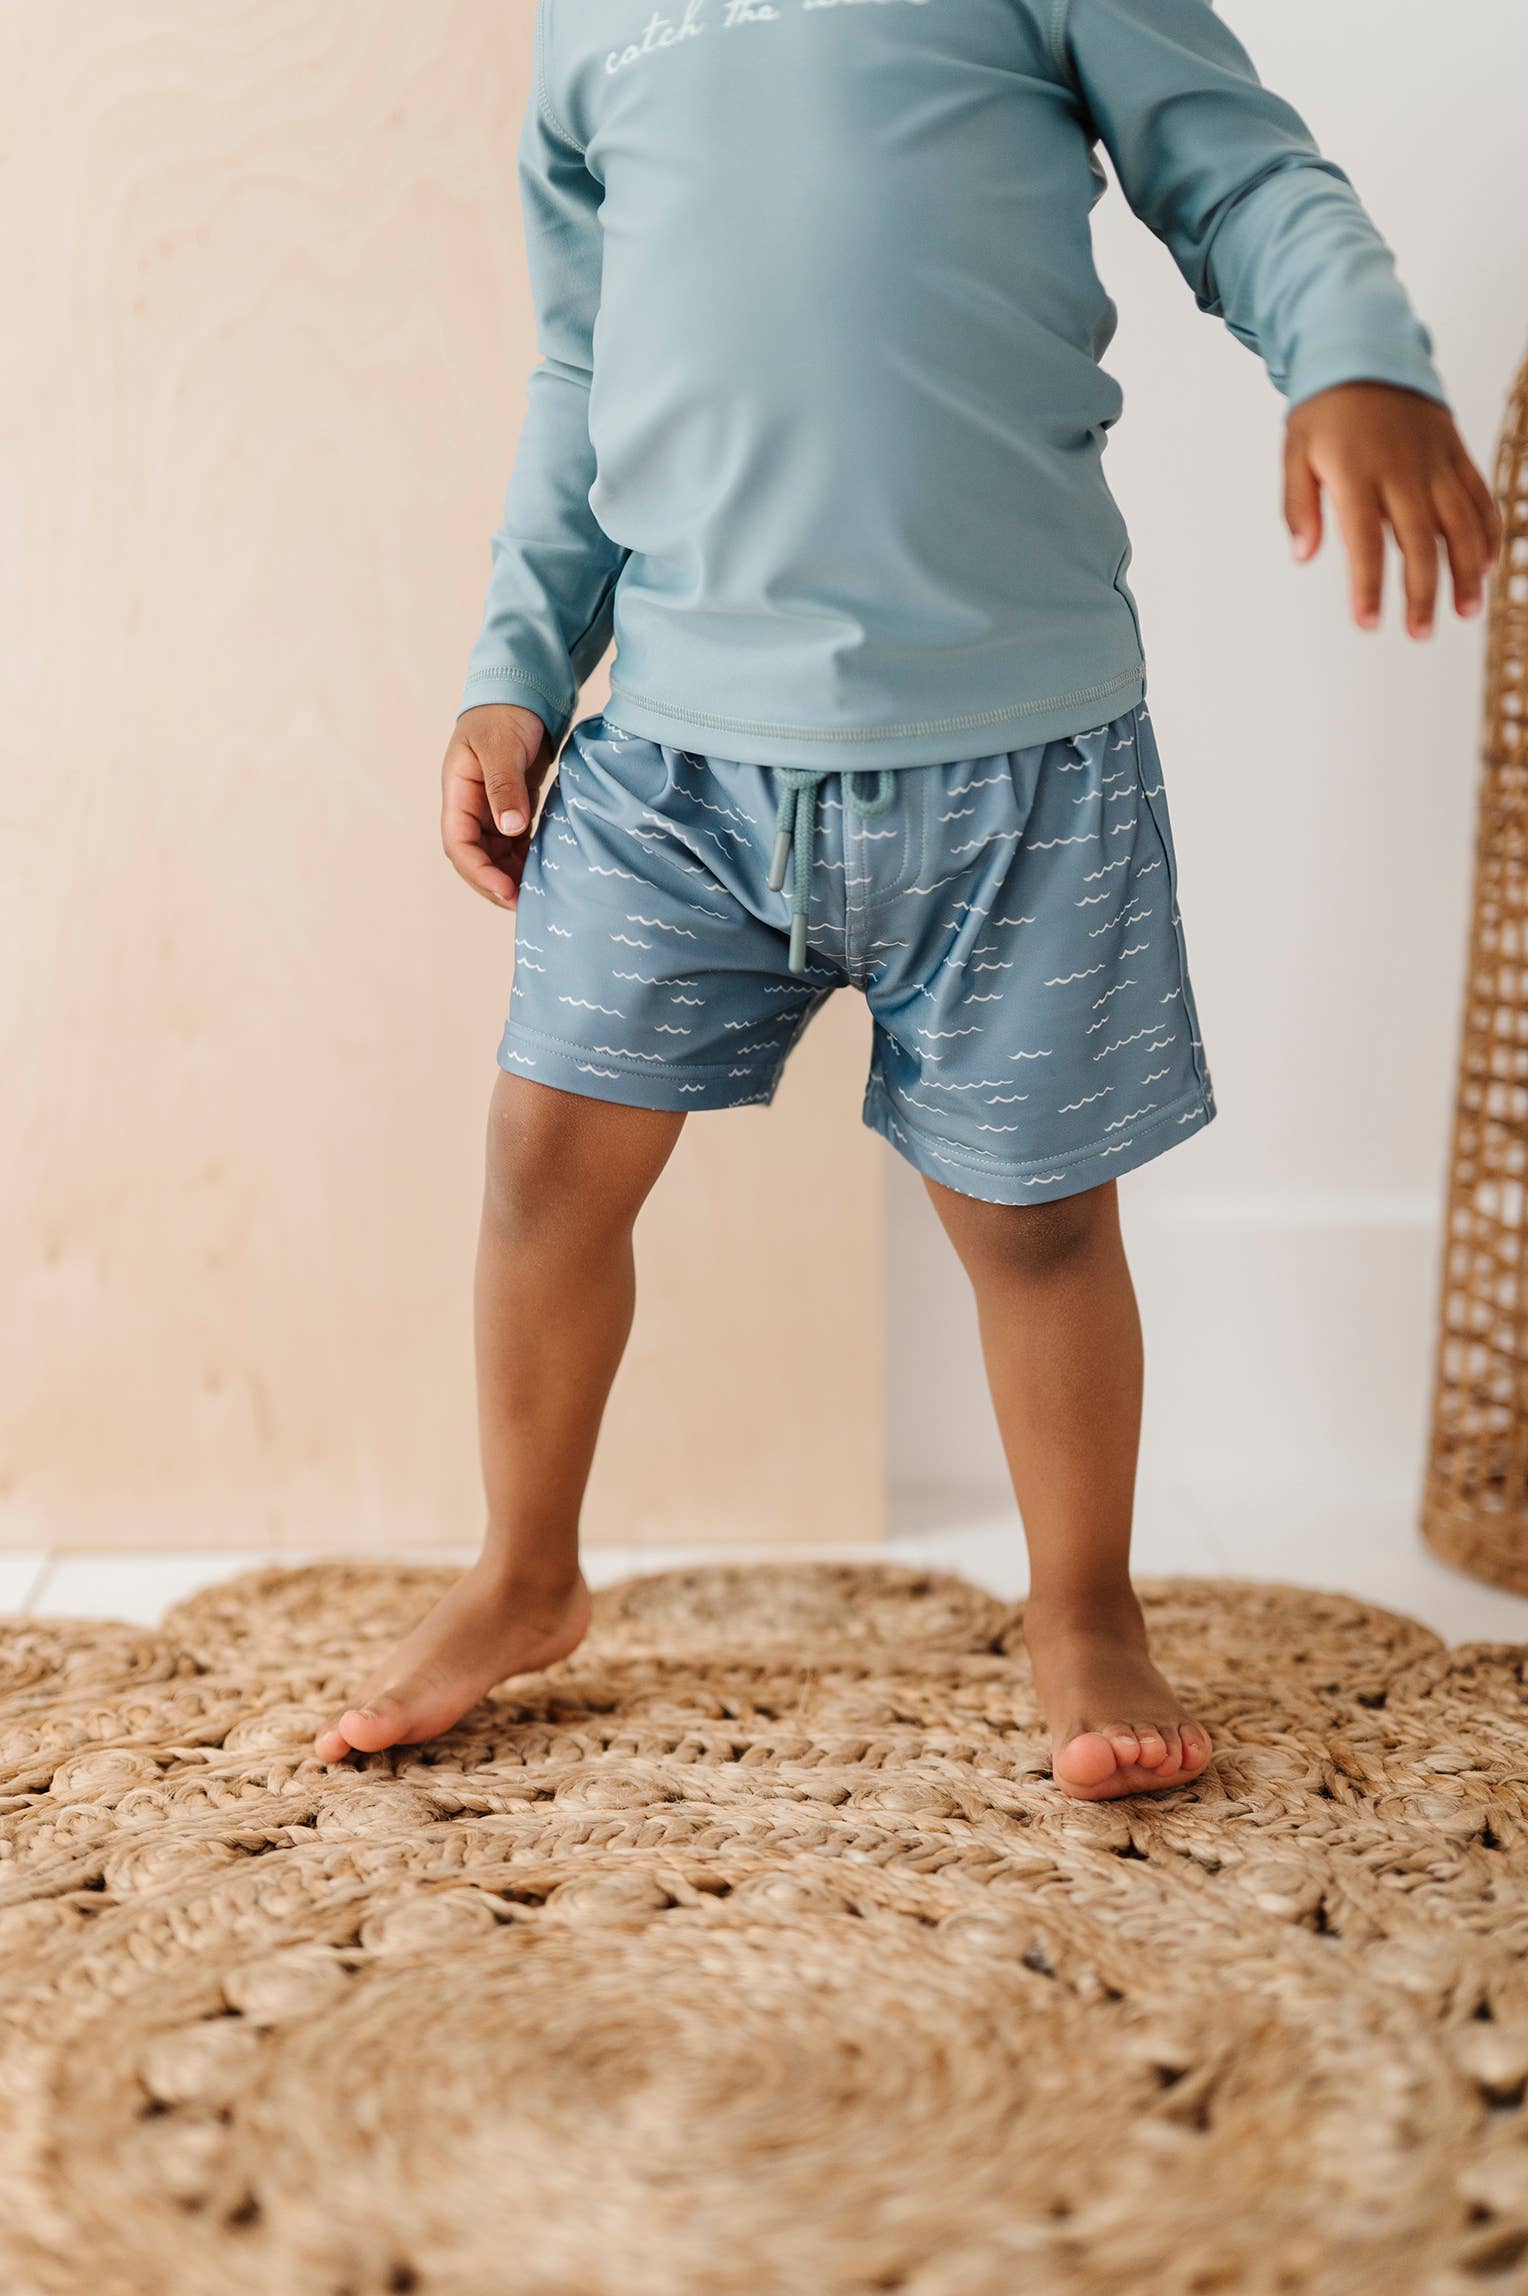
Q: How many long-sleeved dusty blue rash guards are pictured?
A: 1